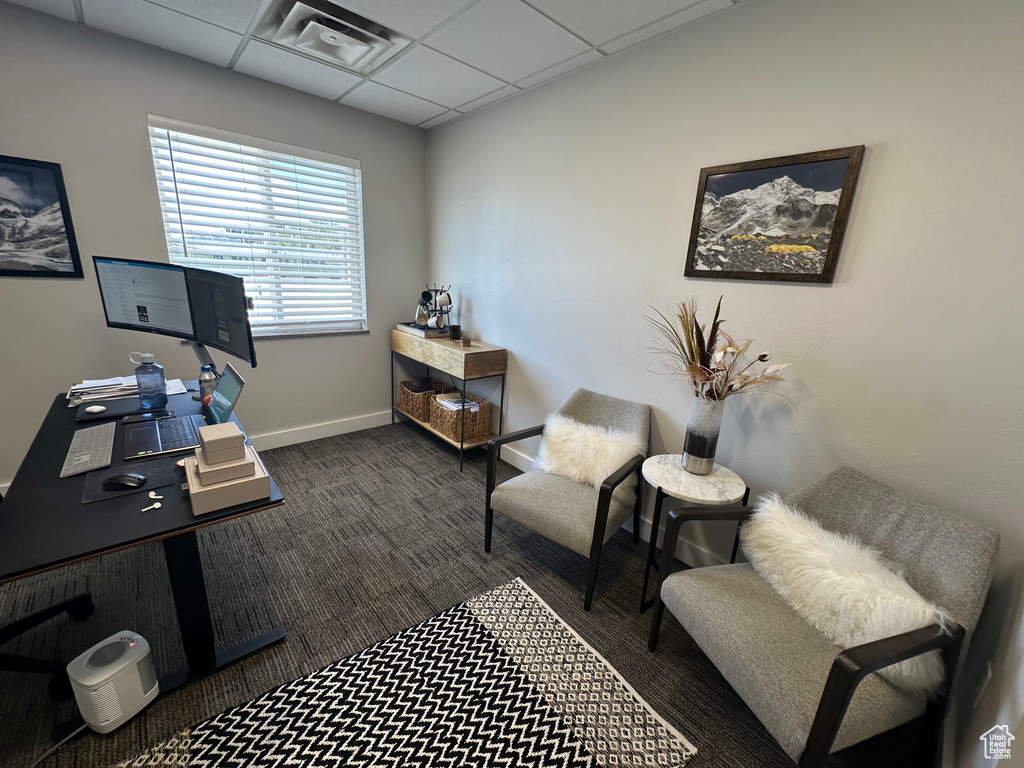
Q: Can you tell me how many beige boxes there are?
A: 3